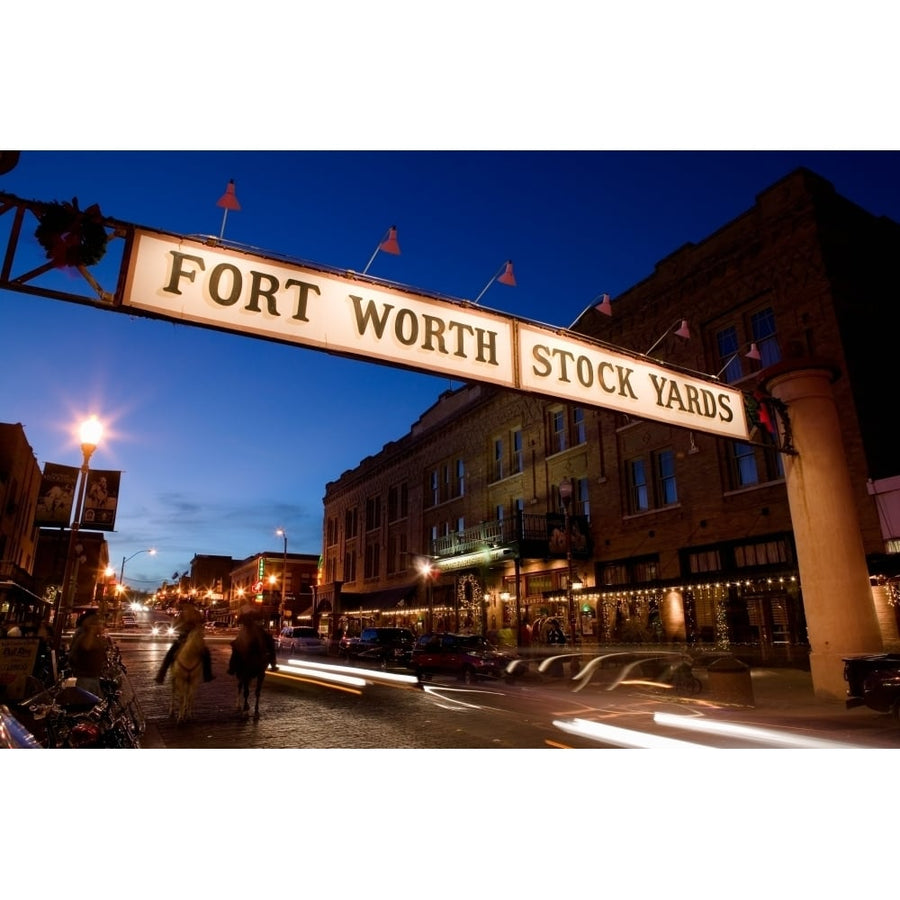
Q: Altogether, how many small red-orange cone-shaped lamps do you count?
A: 6